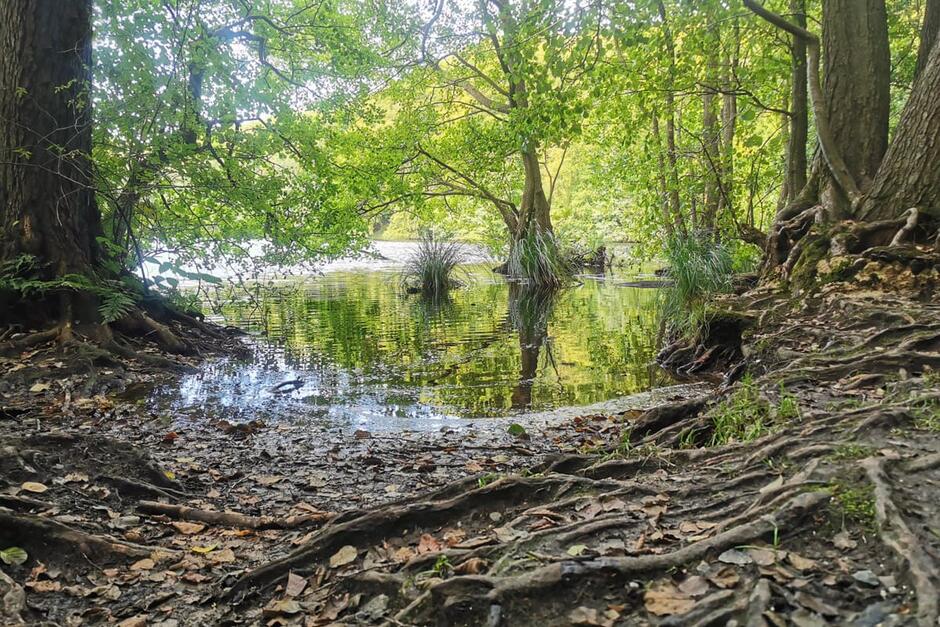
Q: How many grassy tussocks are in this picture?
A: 3